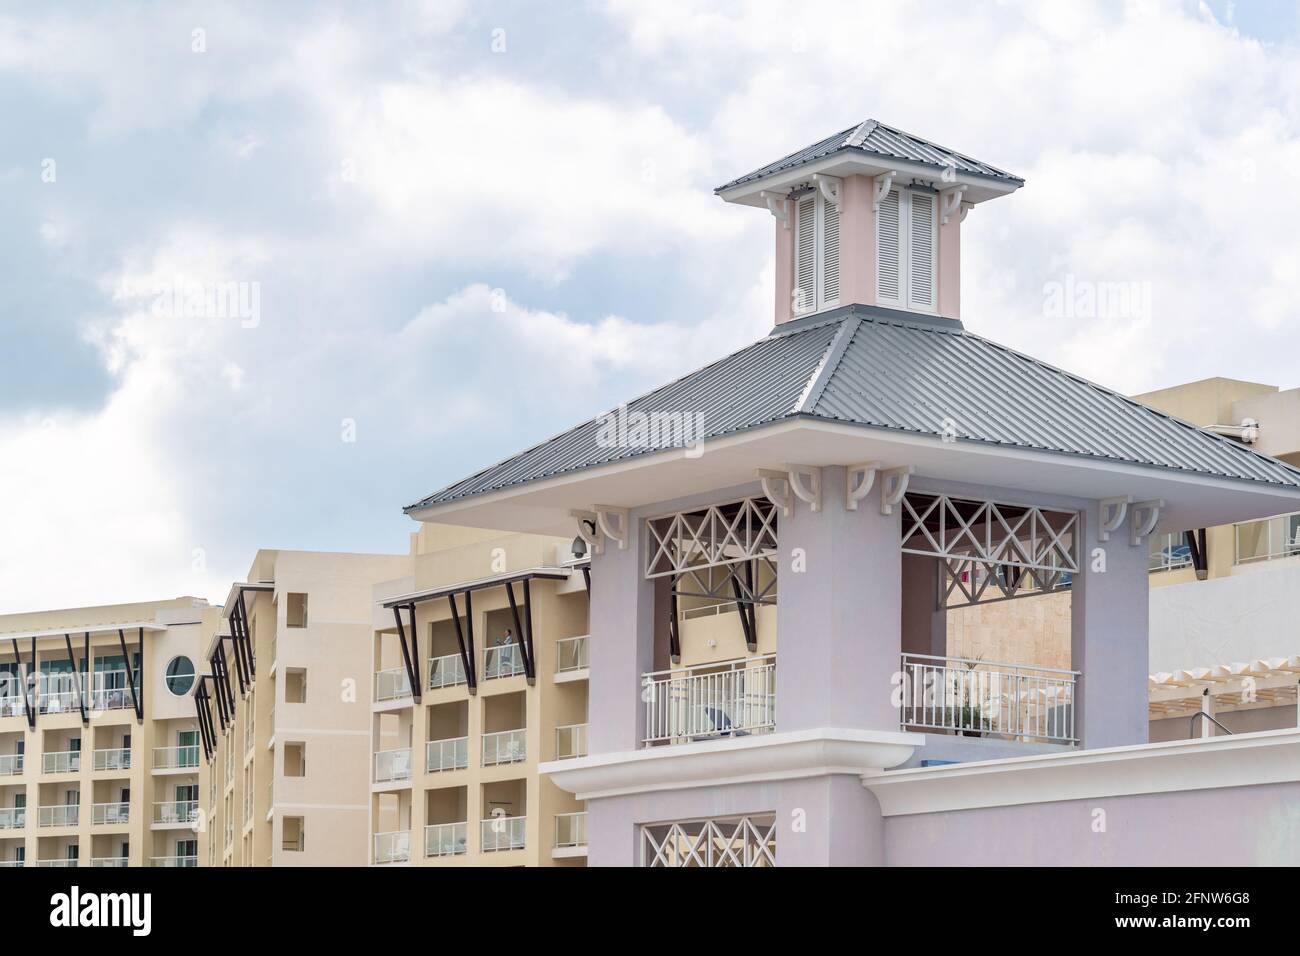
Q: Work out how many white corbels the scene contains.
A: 13